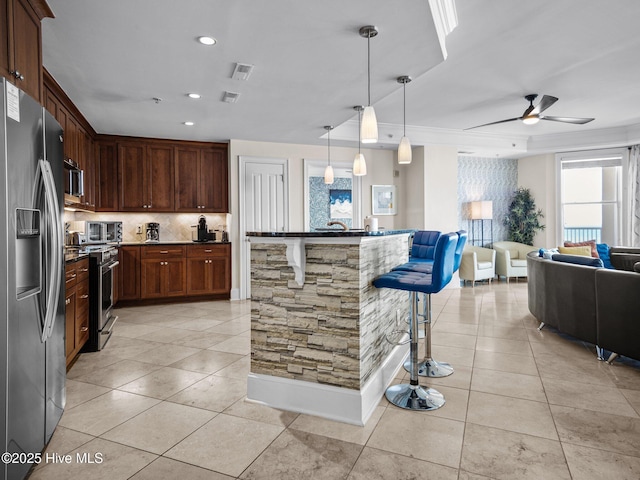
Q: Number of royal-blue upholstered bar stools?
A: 3